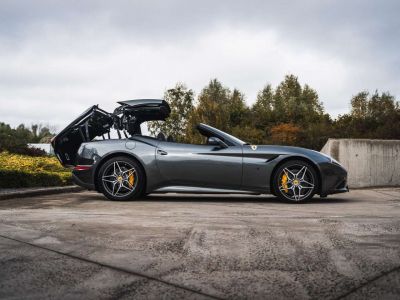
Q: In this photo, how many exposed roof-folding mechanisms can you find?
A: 1